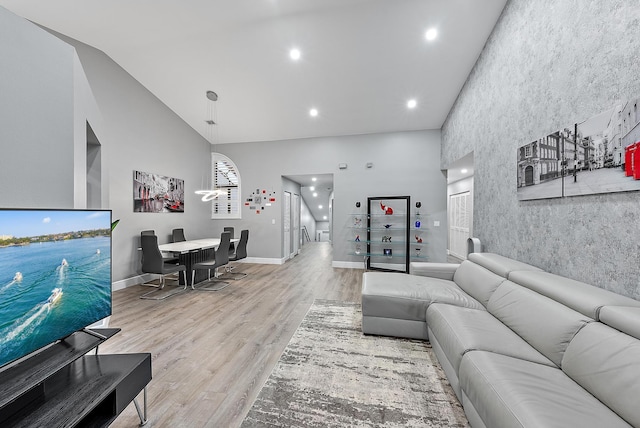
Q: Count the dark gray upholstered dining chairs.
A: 6